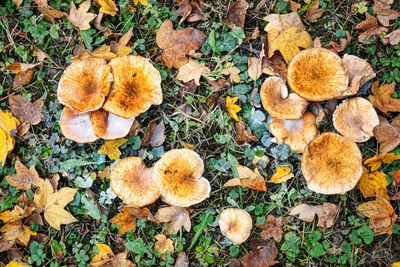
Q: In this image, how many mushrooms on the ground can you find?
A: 12